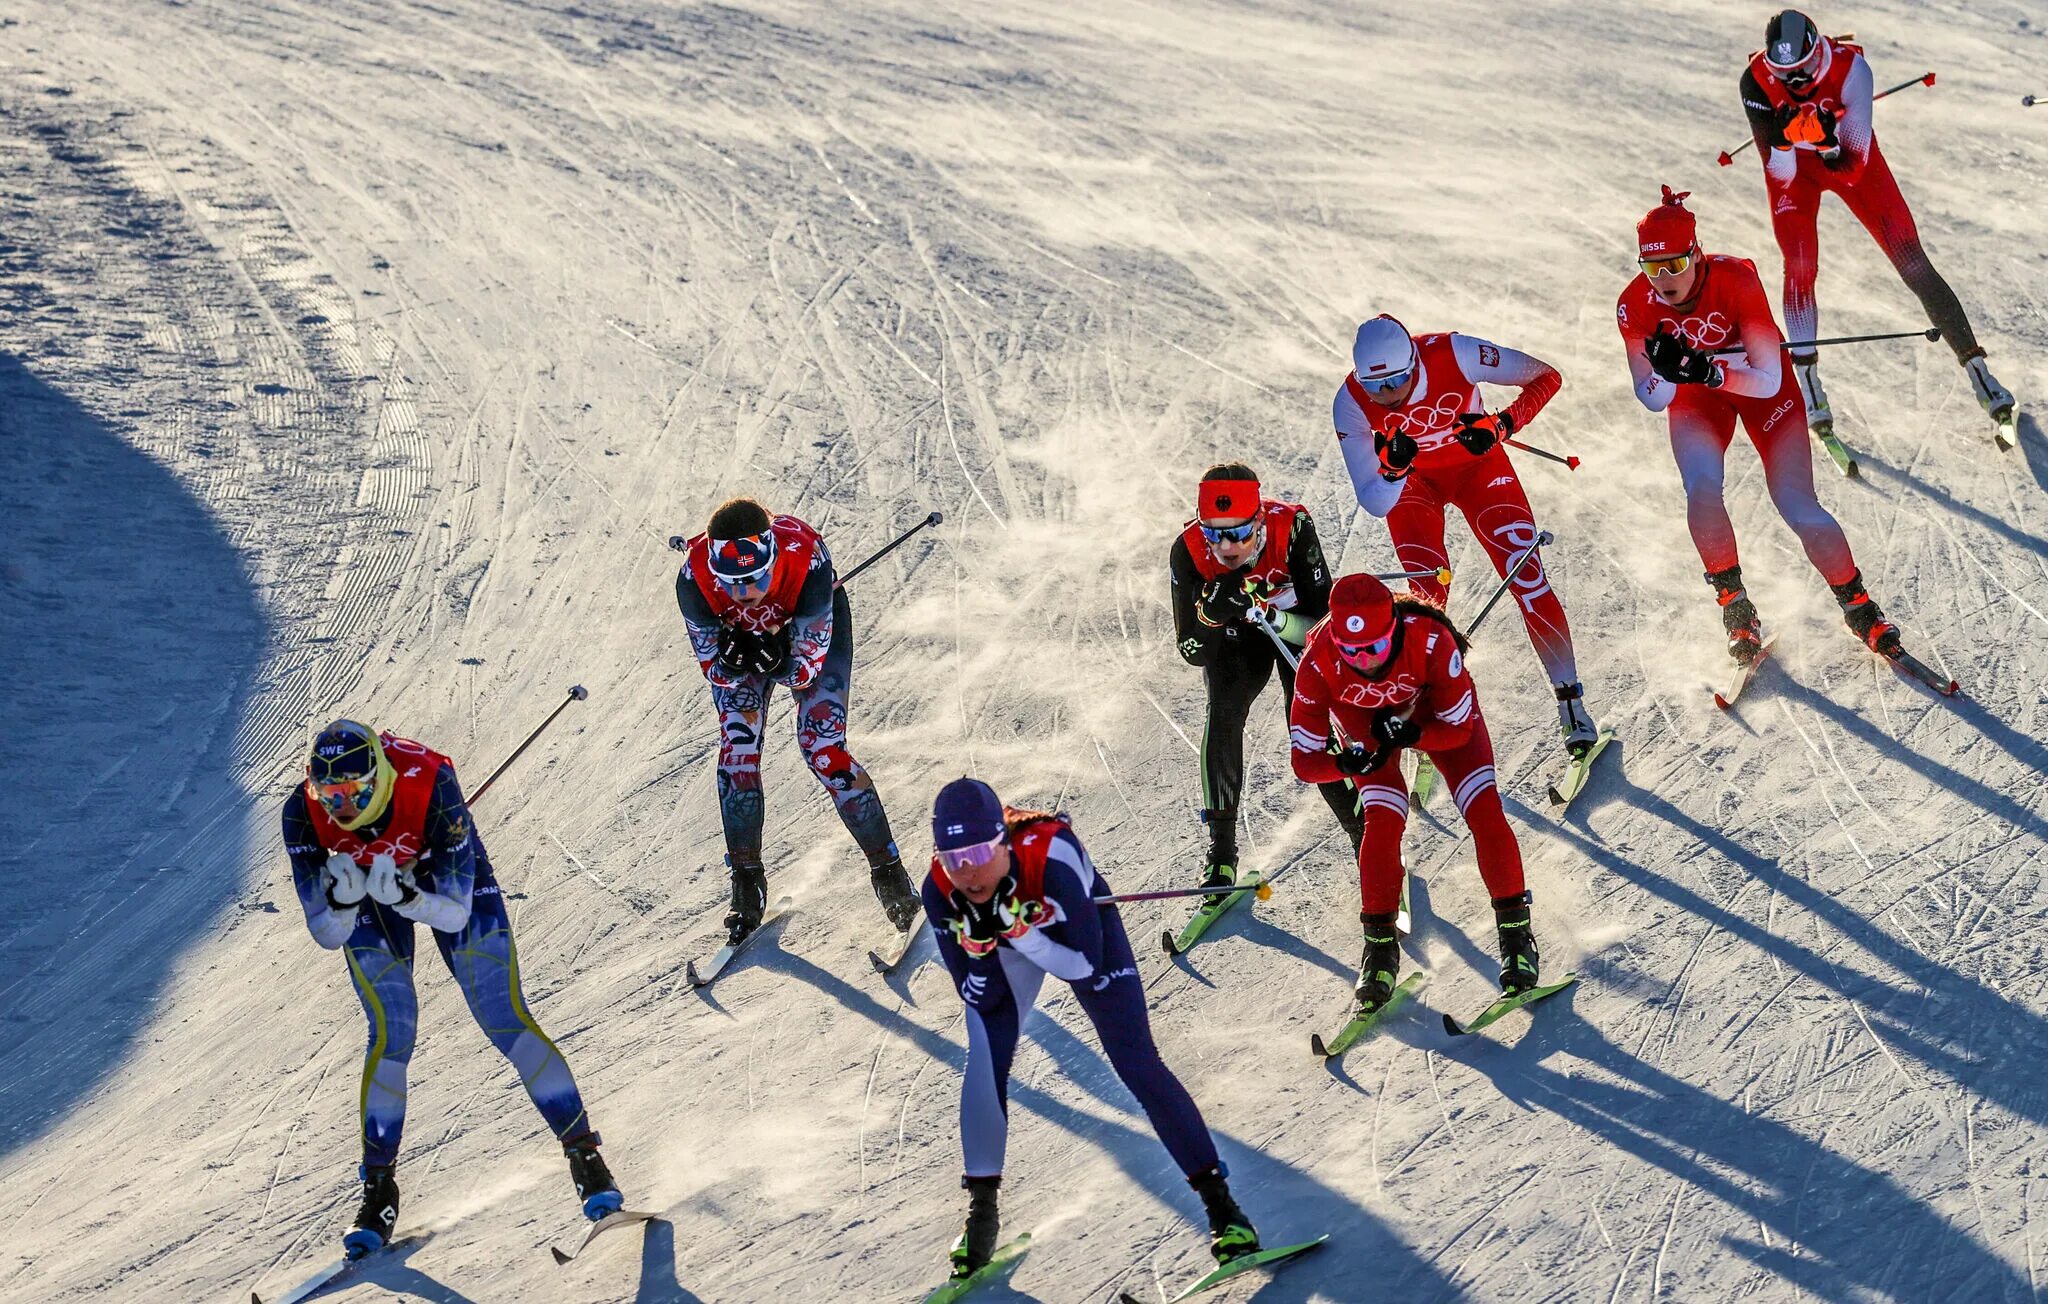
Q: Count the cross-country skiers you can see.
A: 8